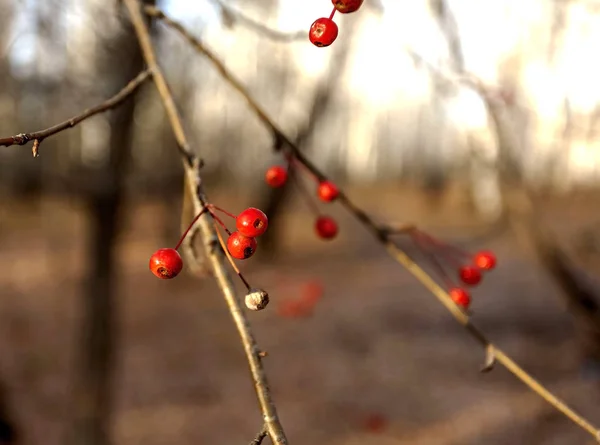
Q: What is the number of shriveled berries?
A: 1